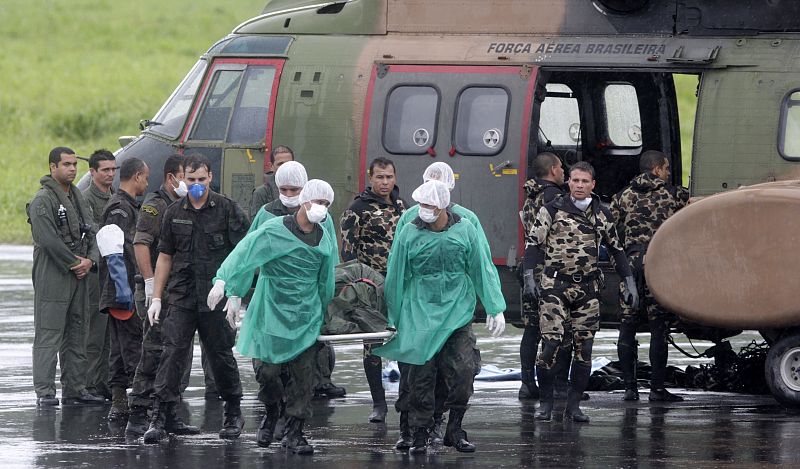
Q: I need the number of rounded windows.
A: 5